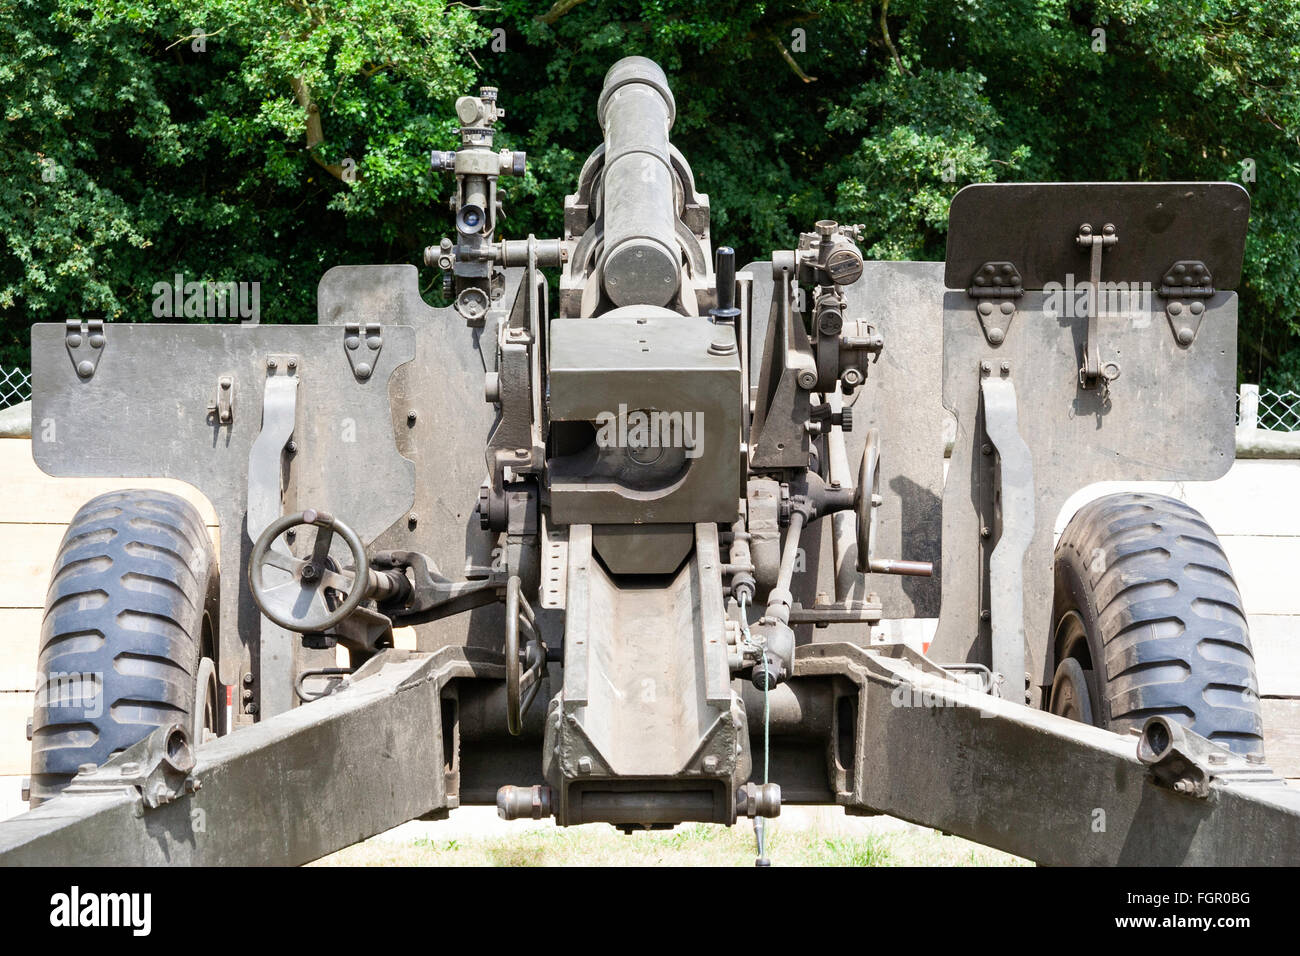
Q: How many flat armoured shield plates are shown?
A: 5